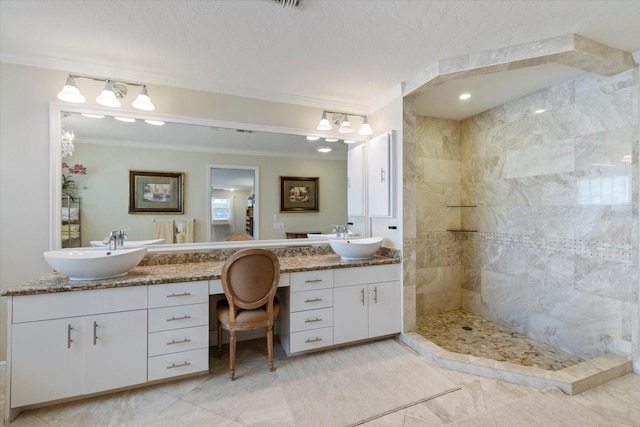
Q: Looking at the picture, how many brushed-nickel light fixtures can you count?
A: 2